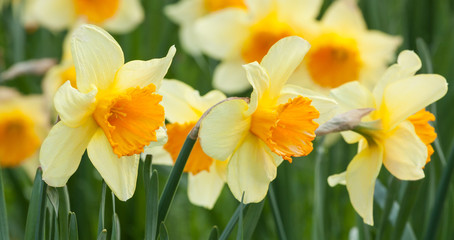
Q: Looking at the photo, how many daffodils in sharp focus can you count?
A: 3